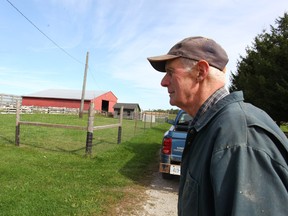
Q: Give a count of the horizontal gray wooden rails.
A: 2